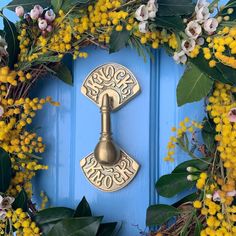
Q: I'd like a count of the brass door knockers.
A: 1